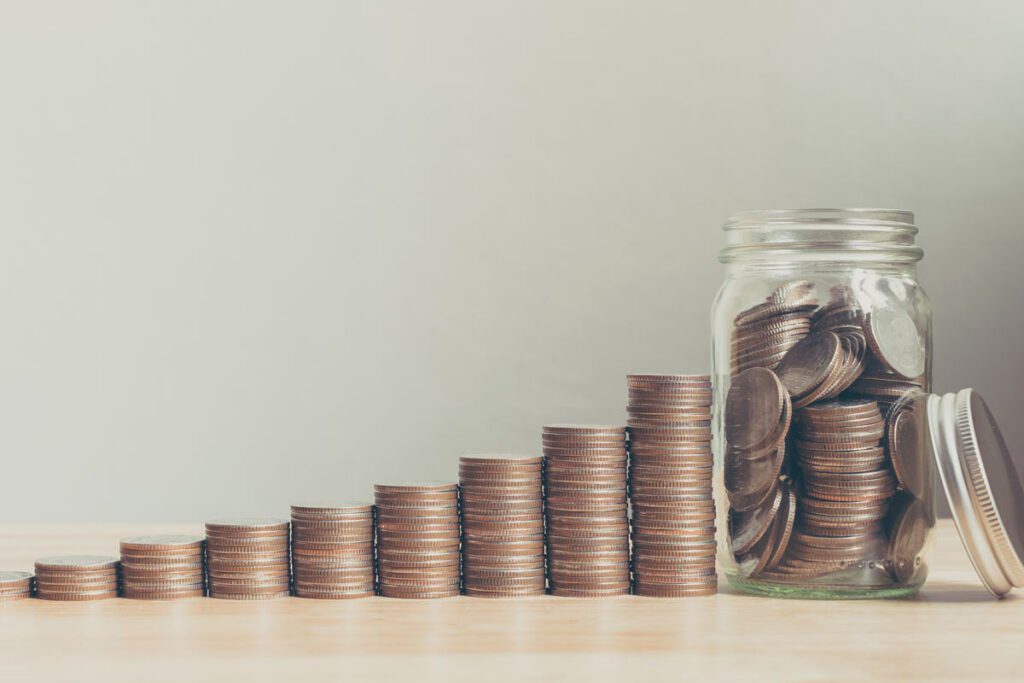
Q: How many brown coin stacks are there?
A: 9